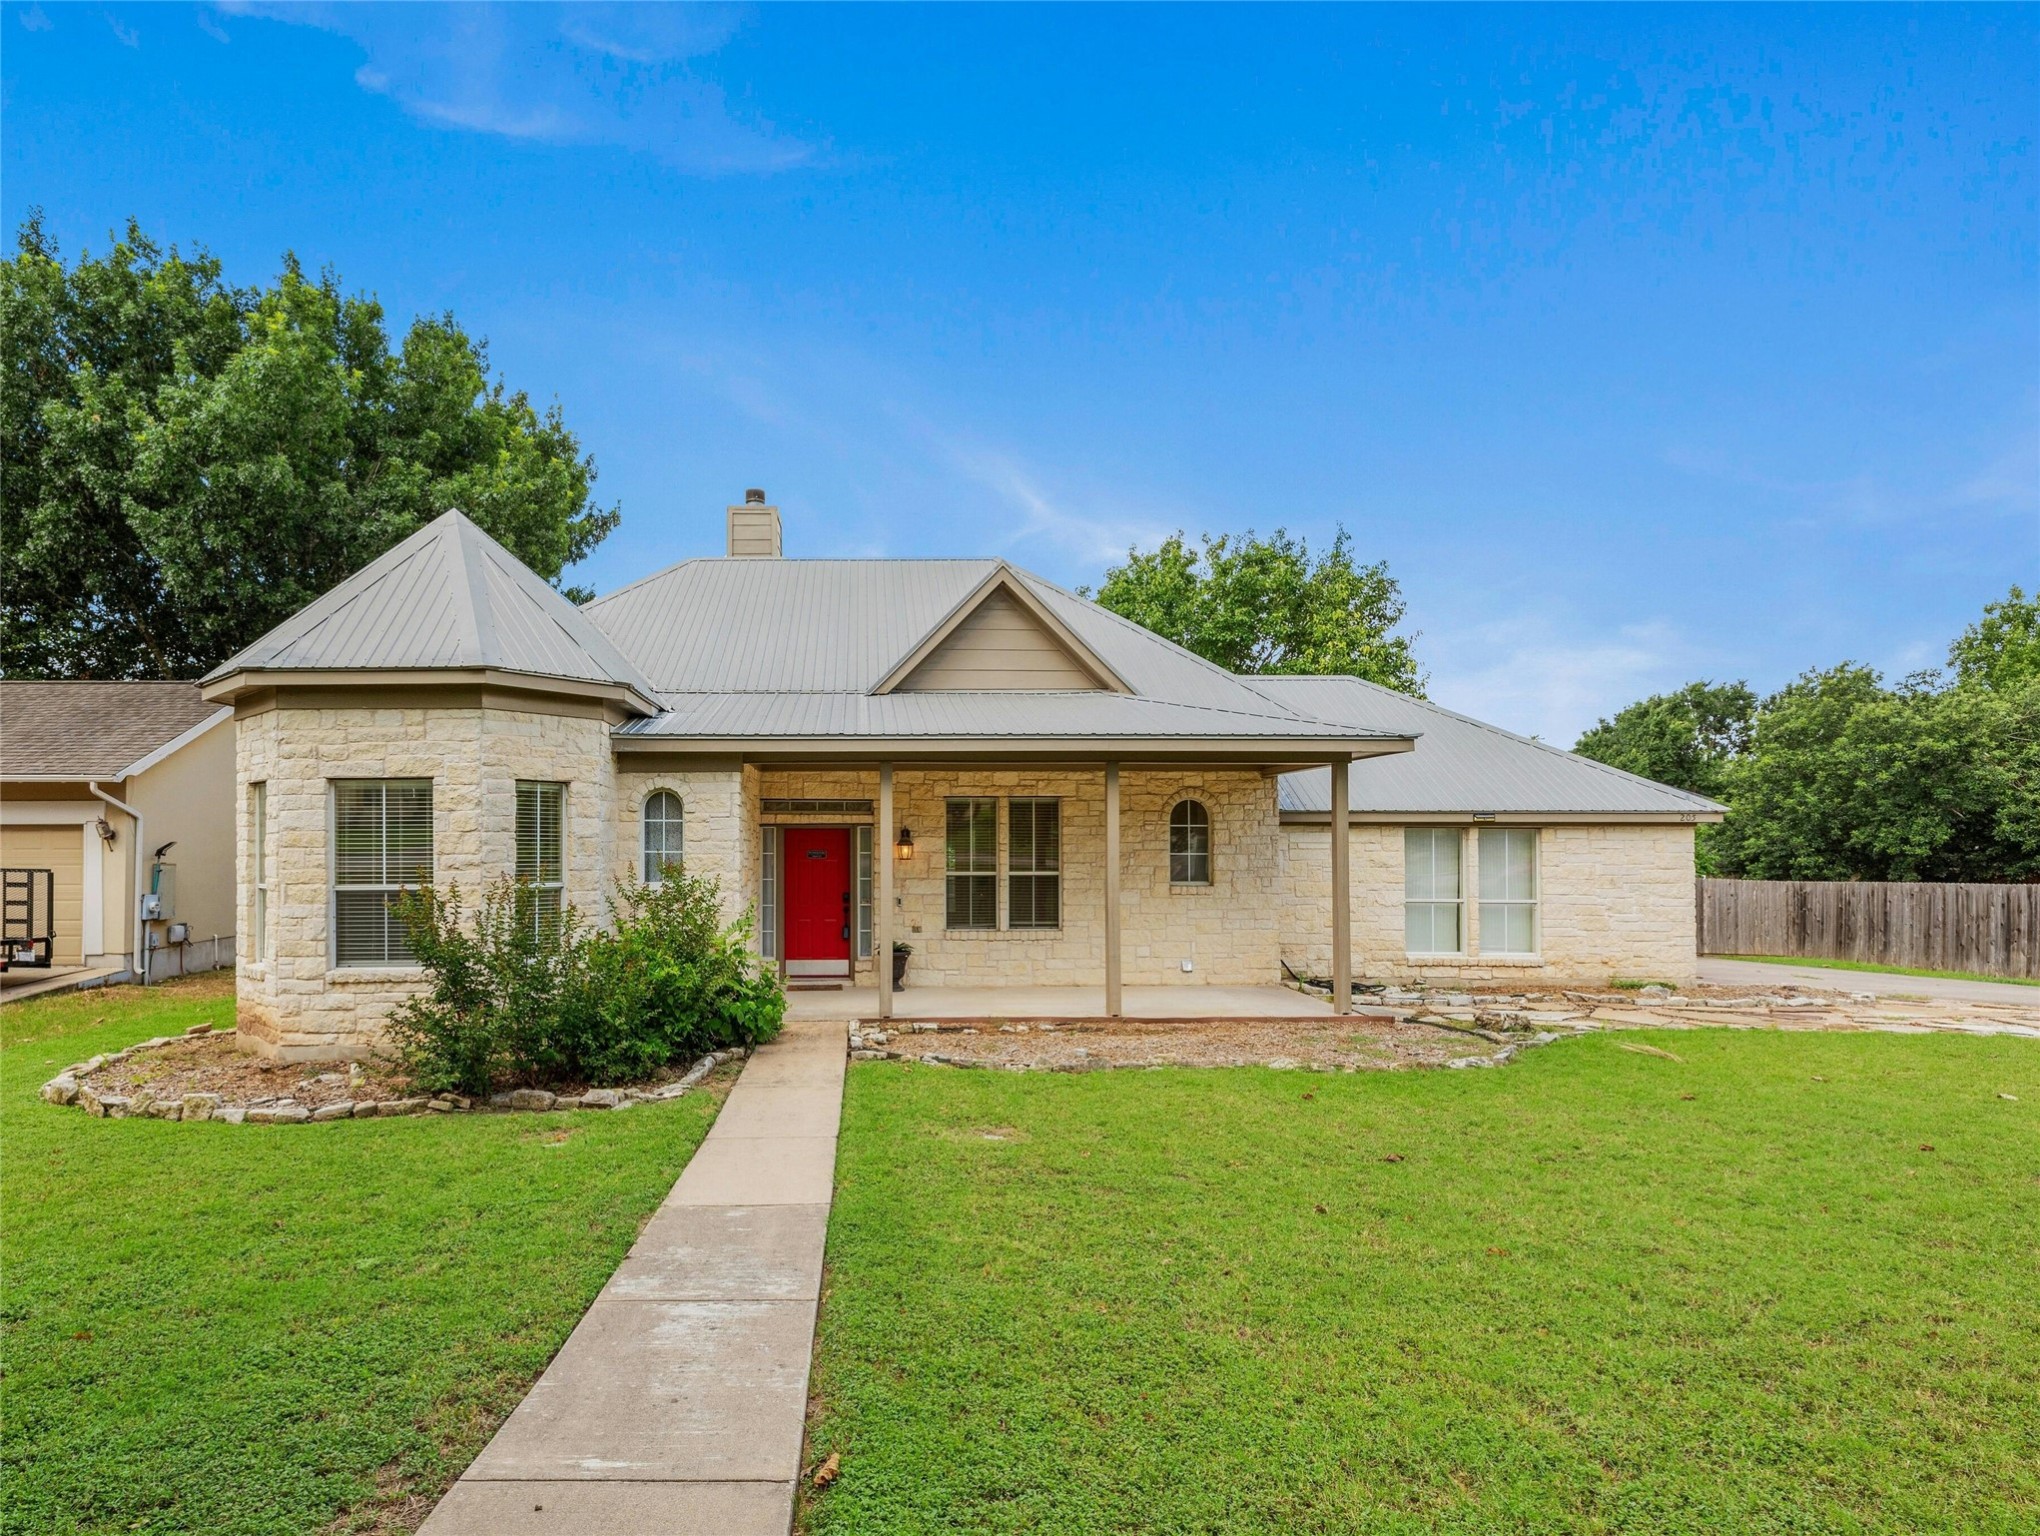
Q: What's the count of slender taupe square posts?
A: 3